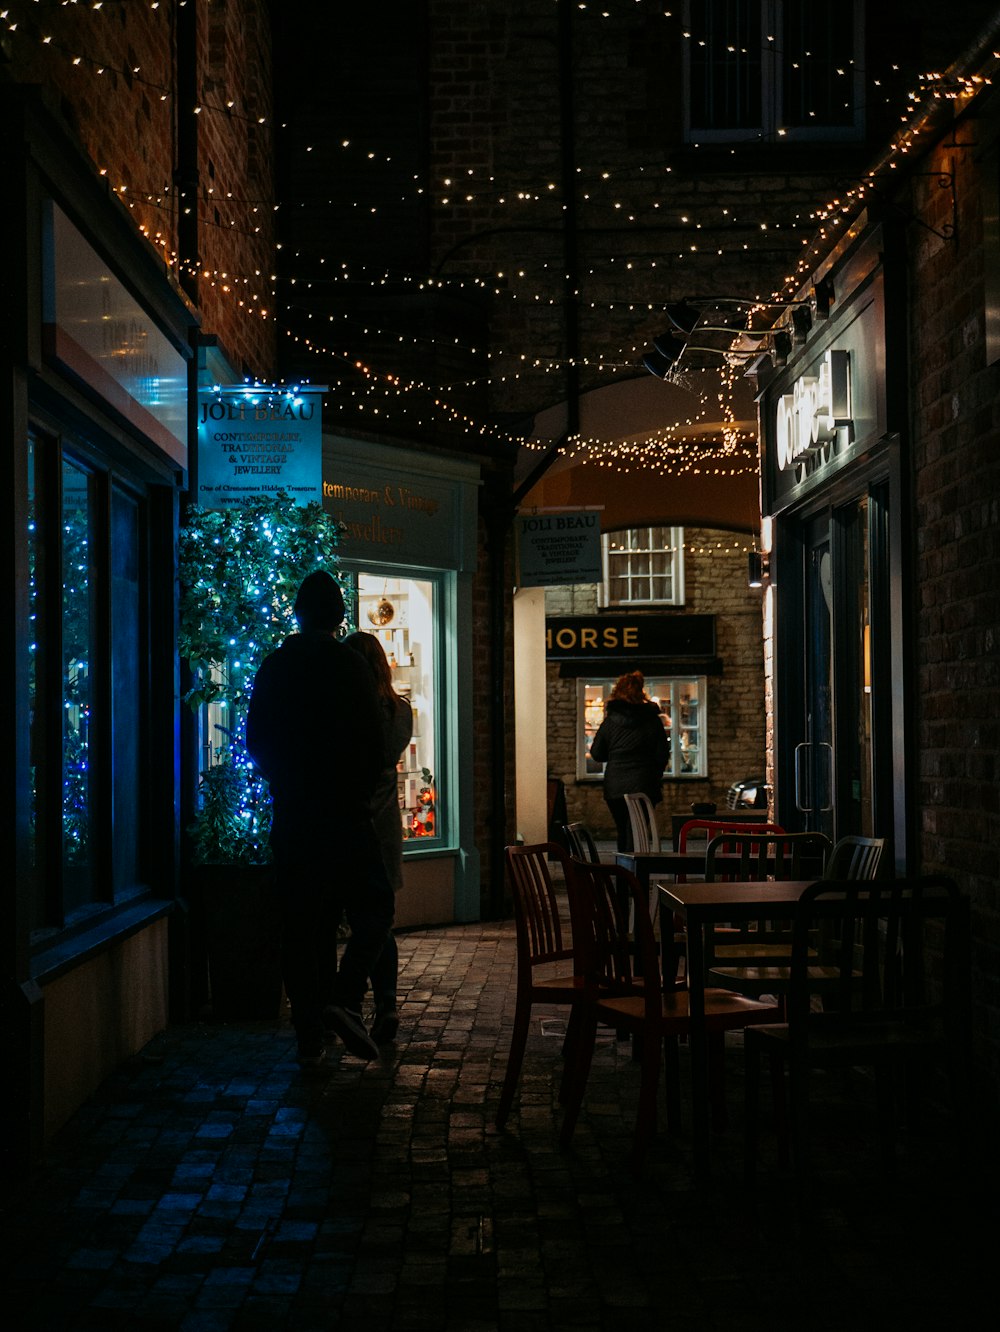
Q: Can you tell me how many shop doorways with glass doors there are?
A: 1